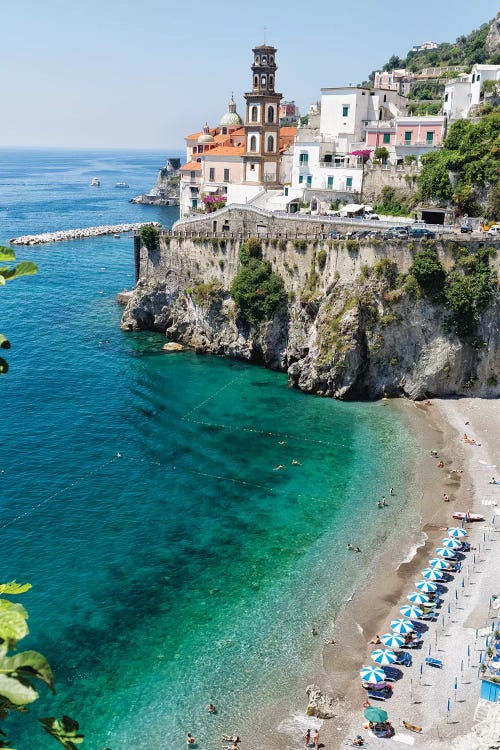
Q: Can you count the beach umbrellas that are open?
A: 13